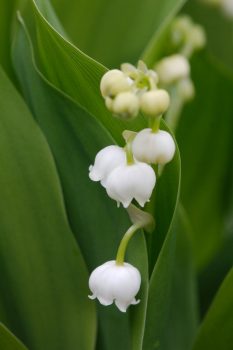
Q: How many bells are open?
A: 3